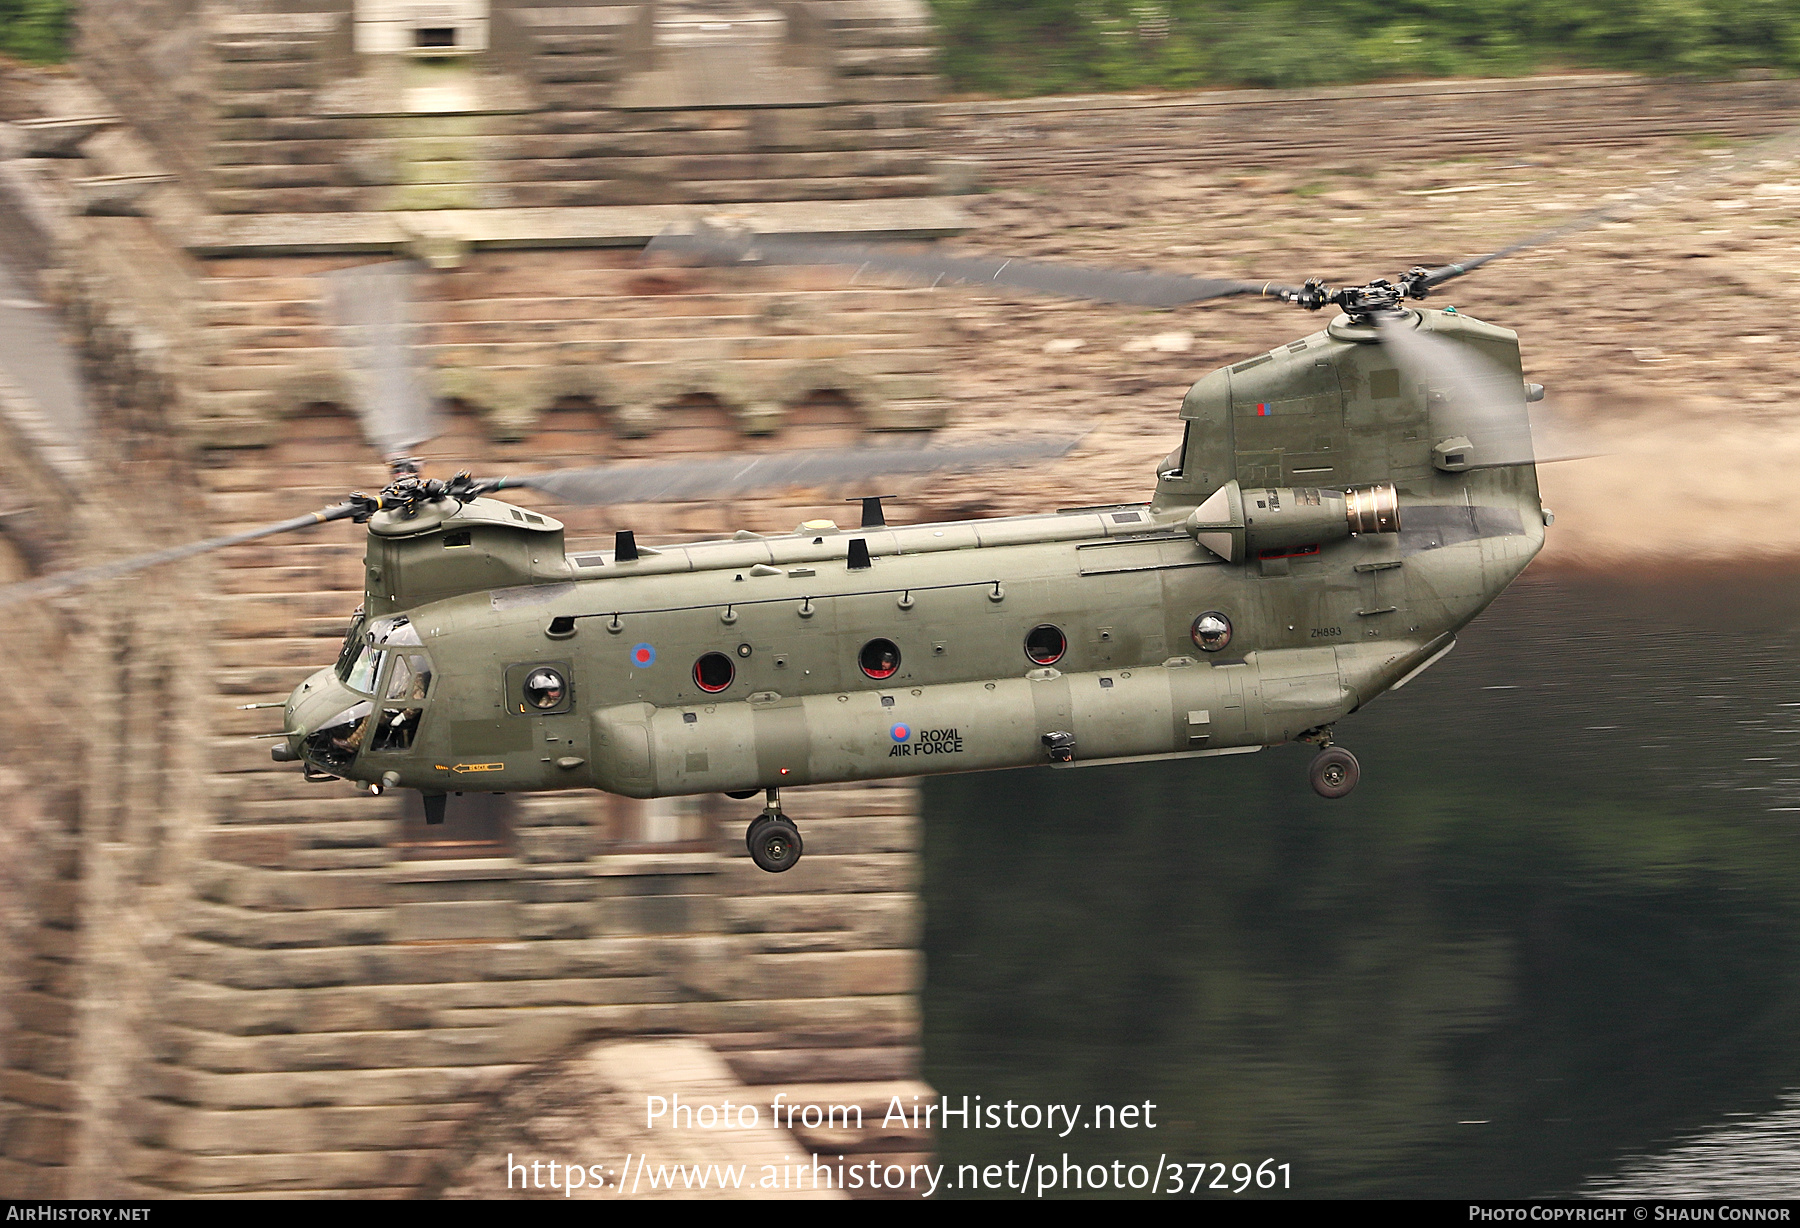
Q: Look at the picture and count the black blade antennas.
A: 4